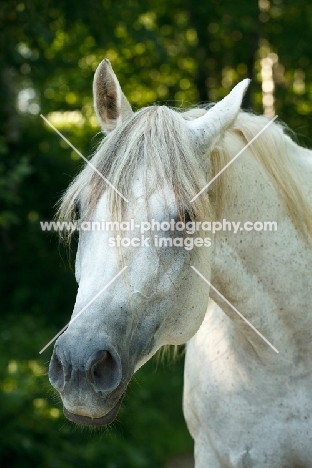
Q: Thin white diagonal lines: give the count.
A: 4